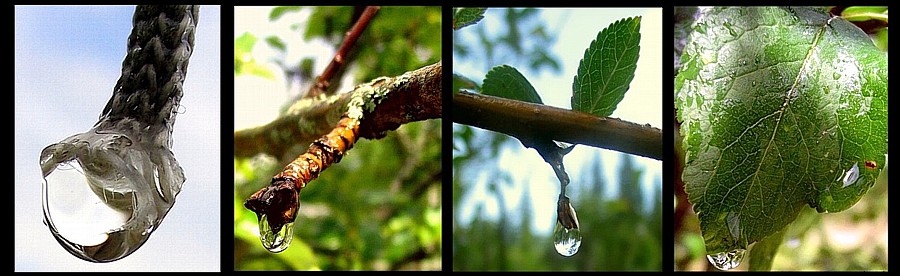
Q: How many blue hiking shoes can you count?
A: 0